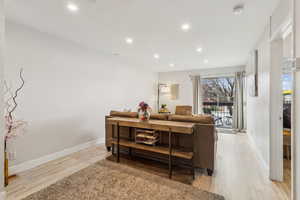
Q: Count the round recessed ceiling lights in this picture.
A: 7